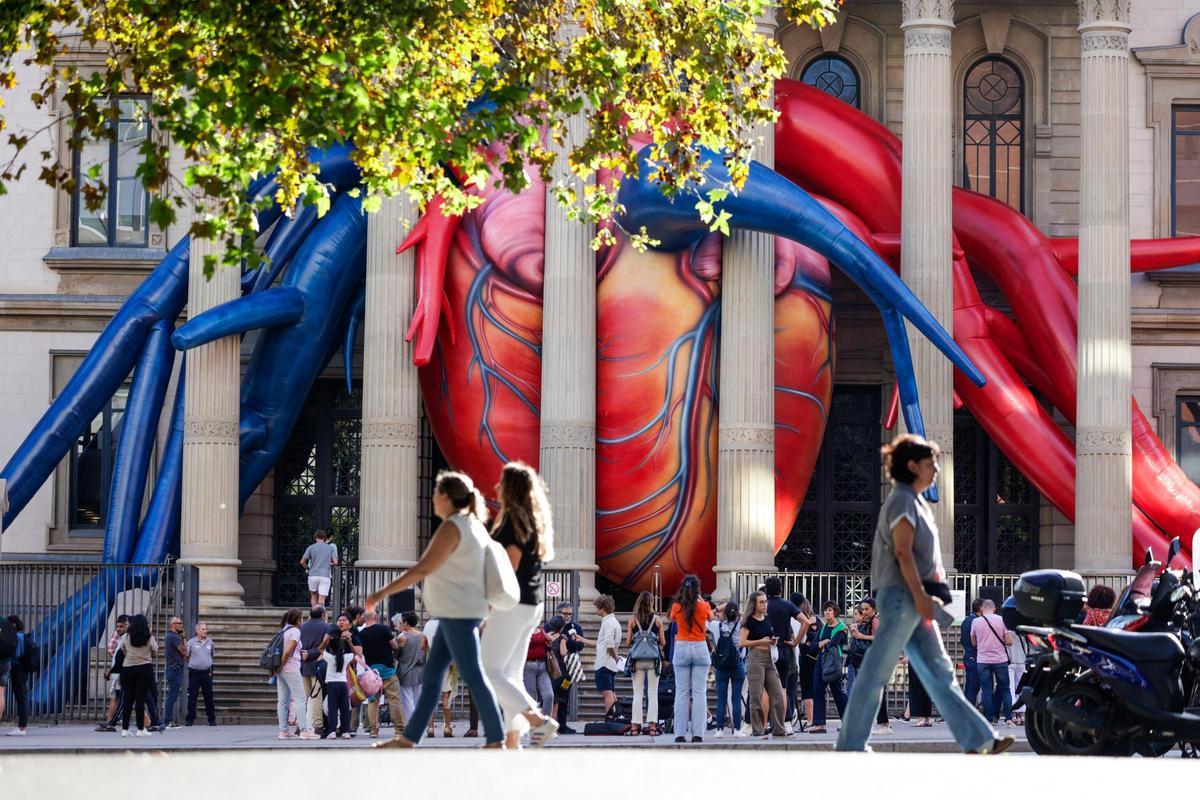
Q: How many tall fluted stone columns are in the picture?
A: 6